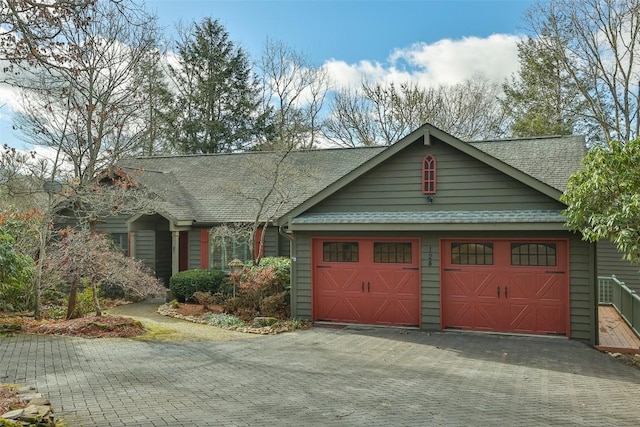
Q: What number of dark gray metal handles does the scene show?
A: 4